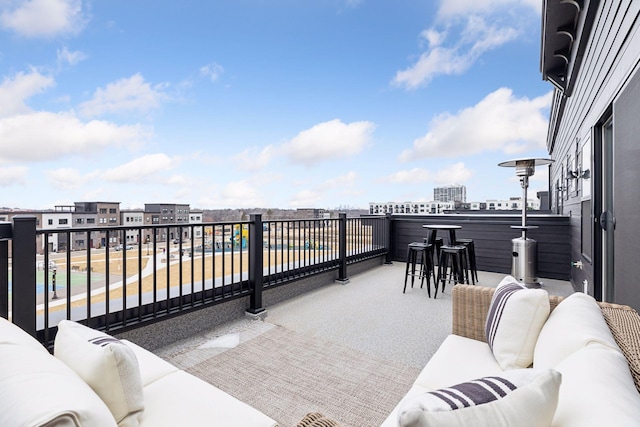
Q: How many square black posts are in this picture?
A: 4